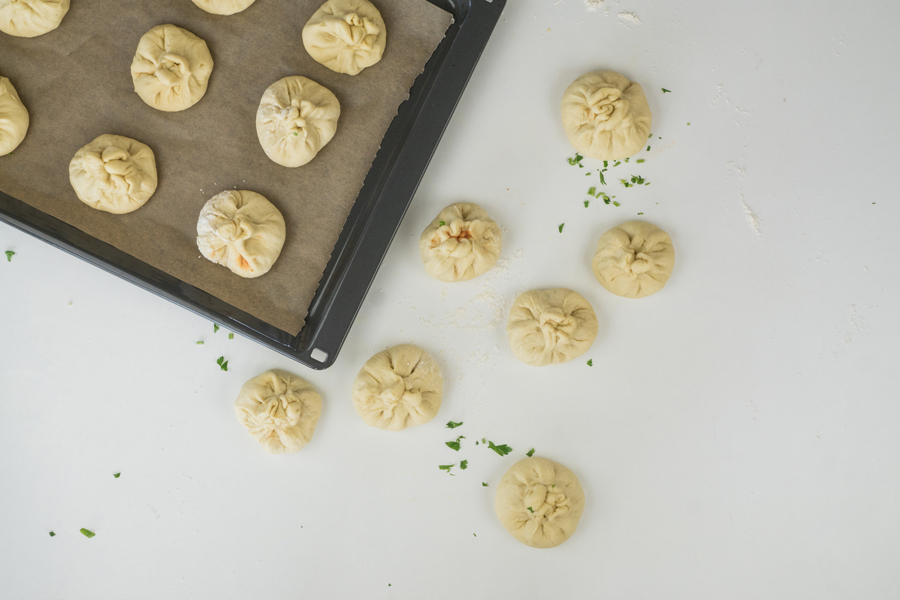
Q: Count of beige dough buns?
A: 15